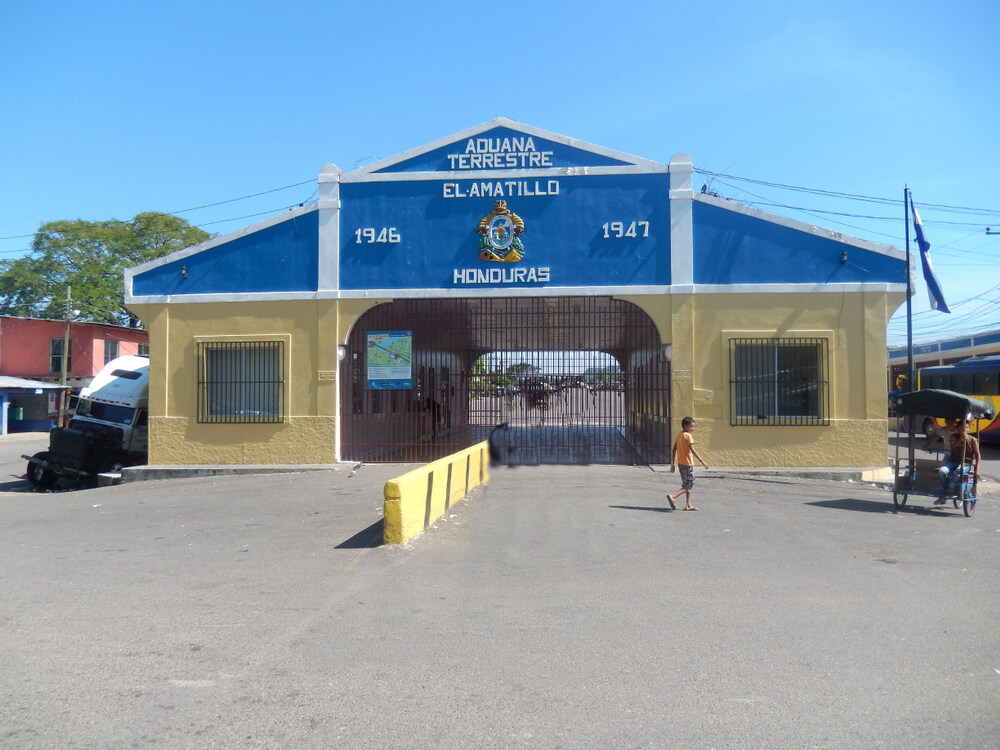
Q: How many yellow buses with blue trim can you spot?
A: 1